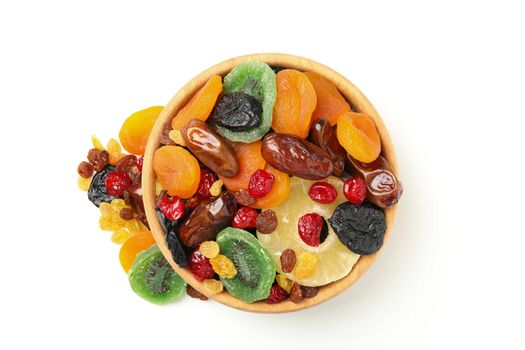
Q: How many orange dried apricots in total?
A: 9